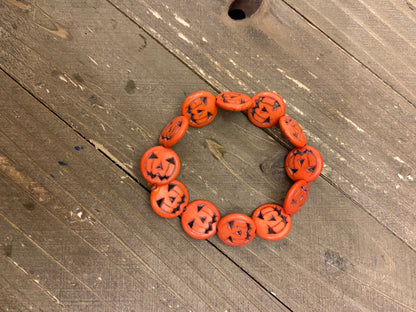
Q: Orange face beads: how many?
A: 12